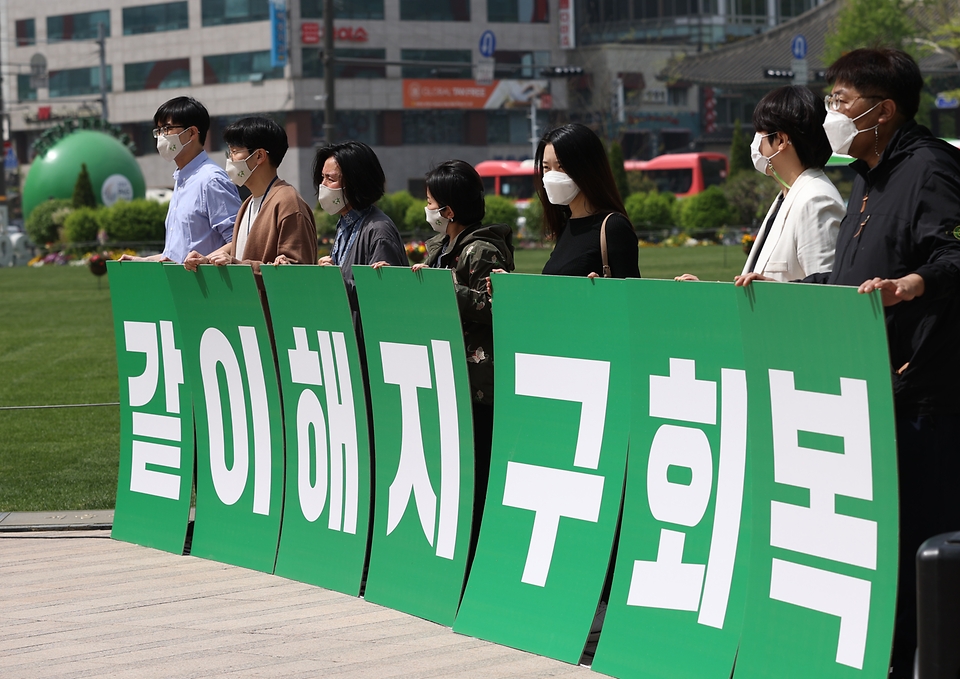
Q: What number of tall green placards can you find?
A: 7